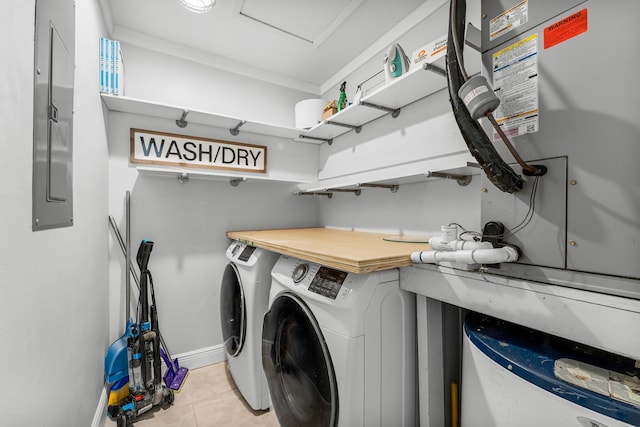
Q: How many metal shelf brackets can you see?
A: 12